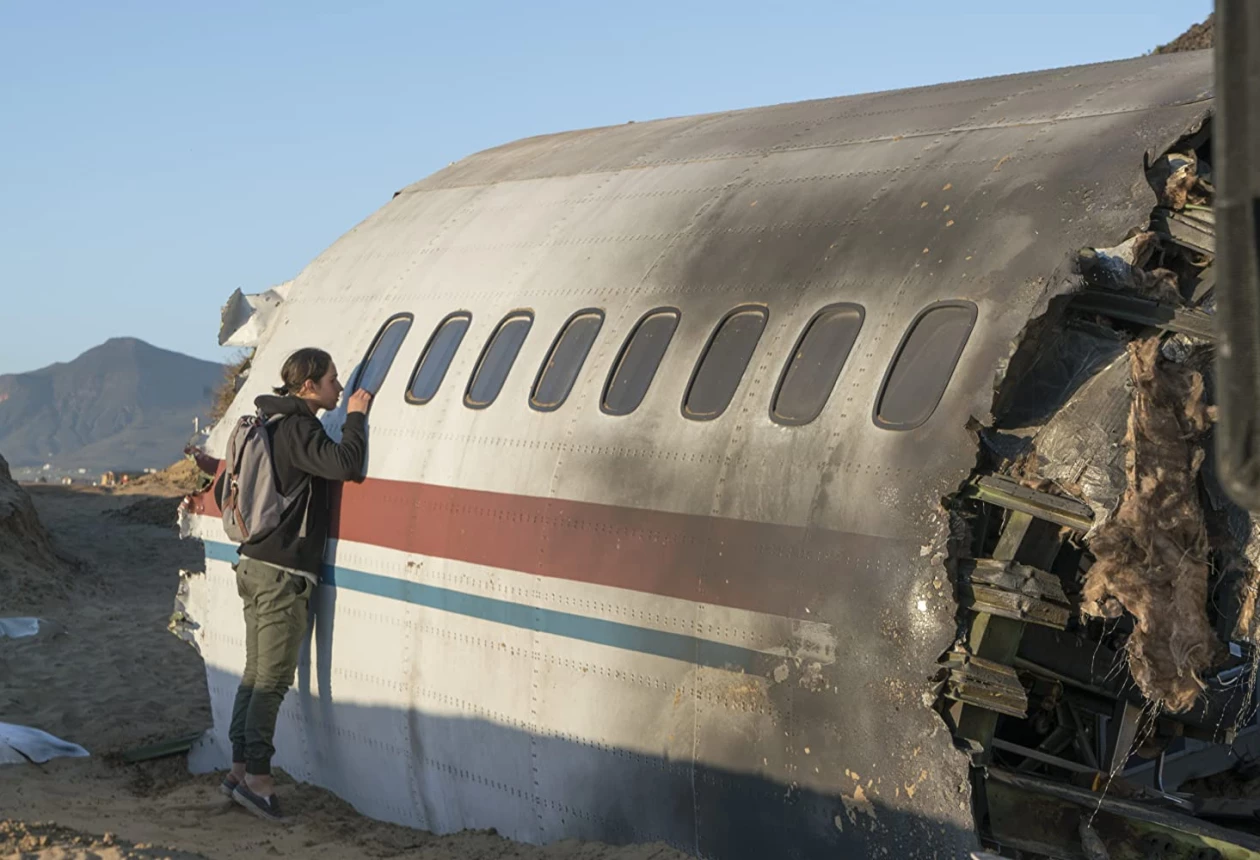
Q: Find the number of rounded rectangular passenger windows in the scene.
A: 8